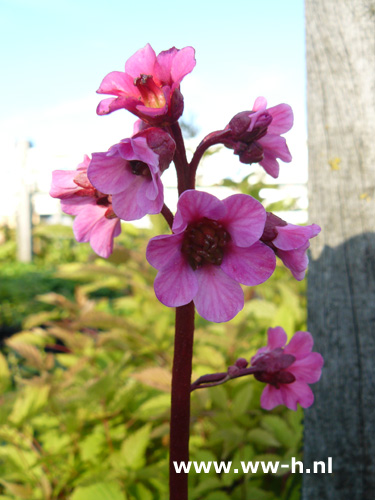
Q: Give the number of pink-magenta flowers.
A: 7